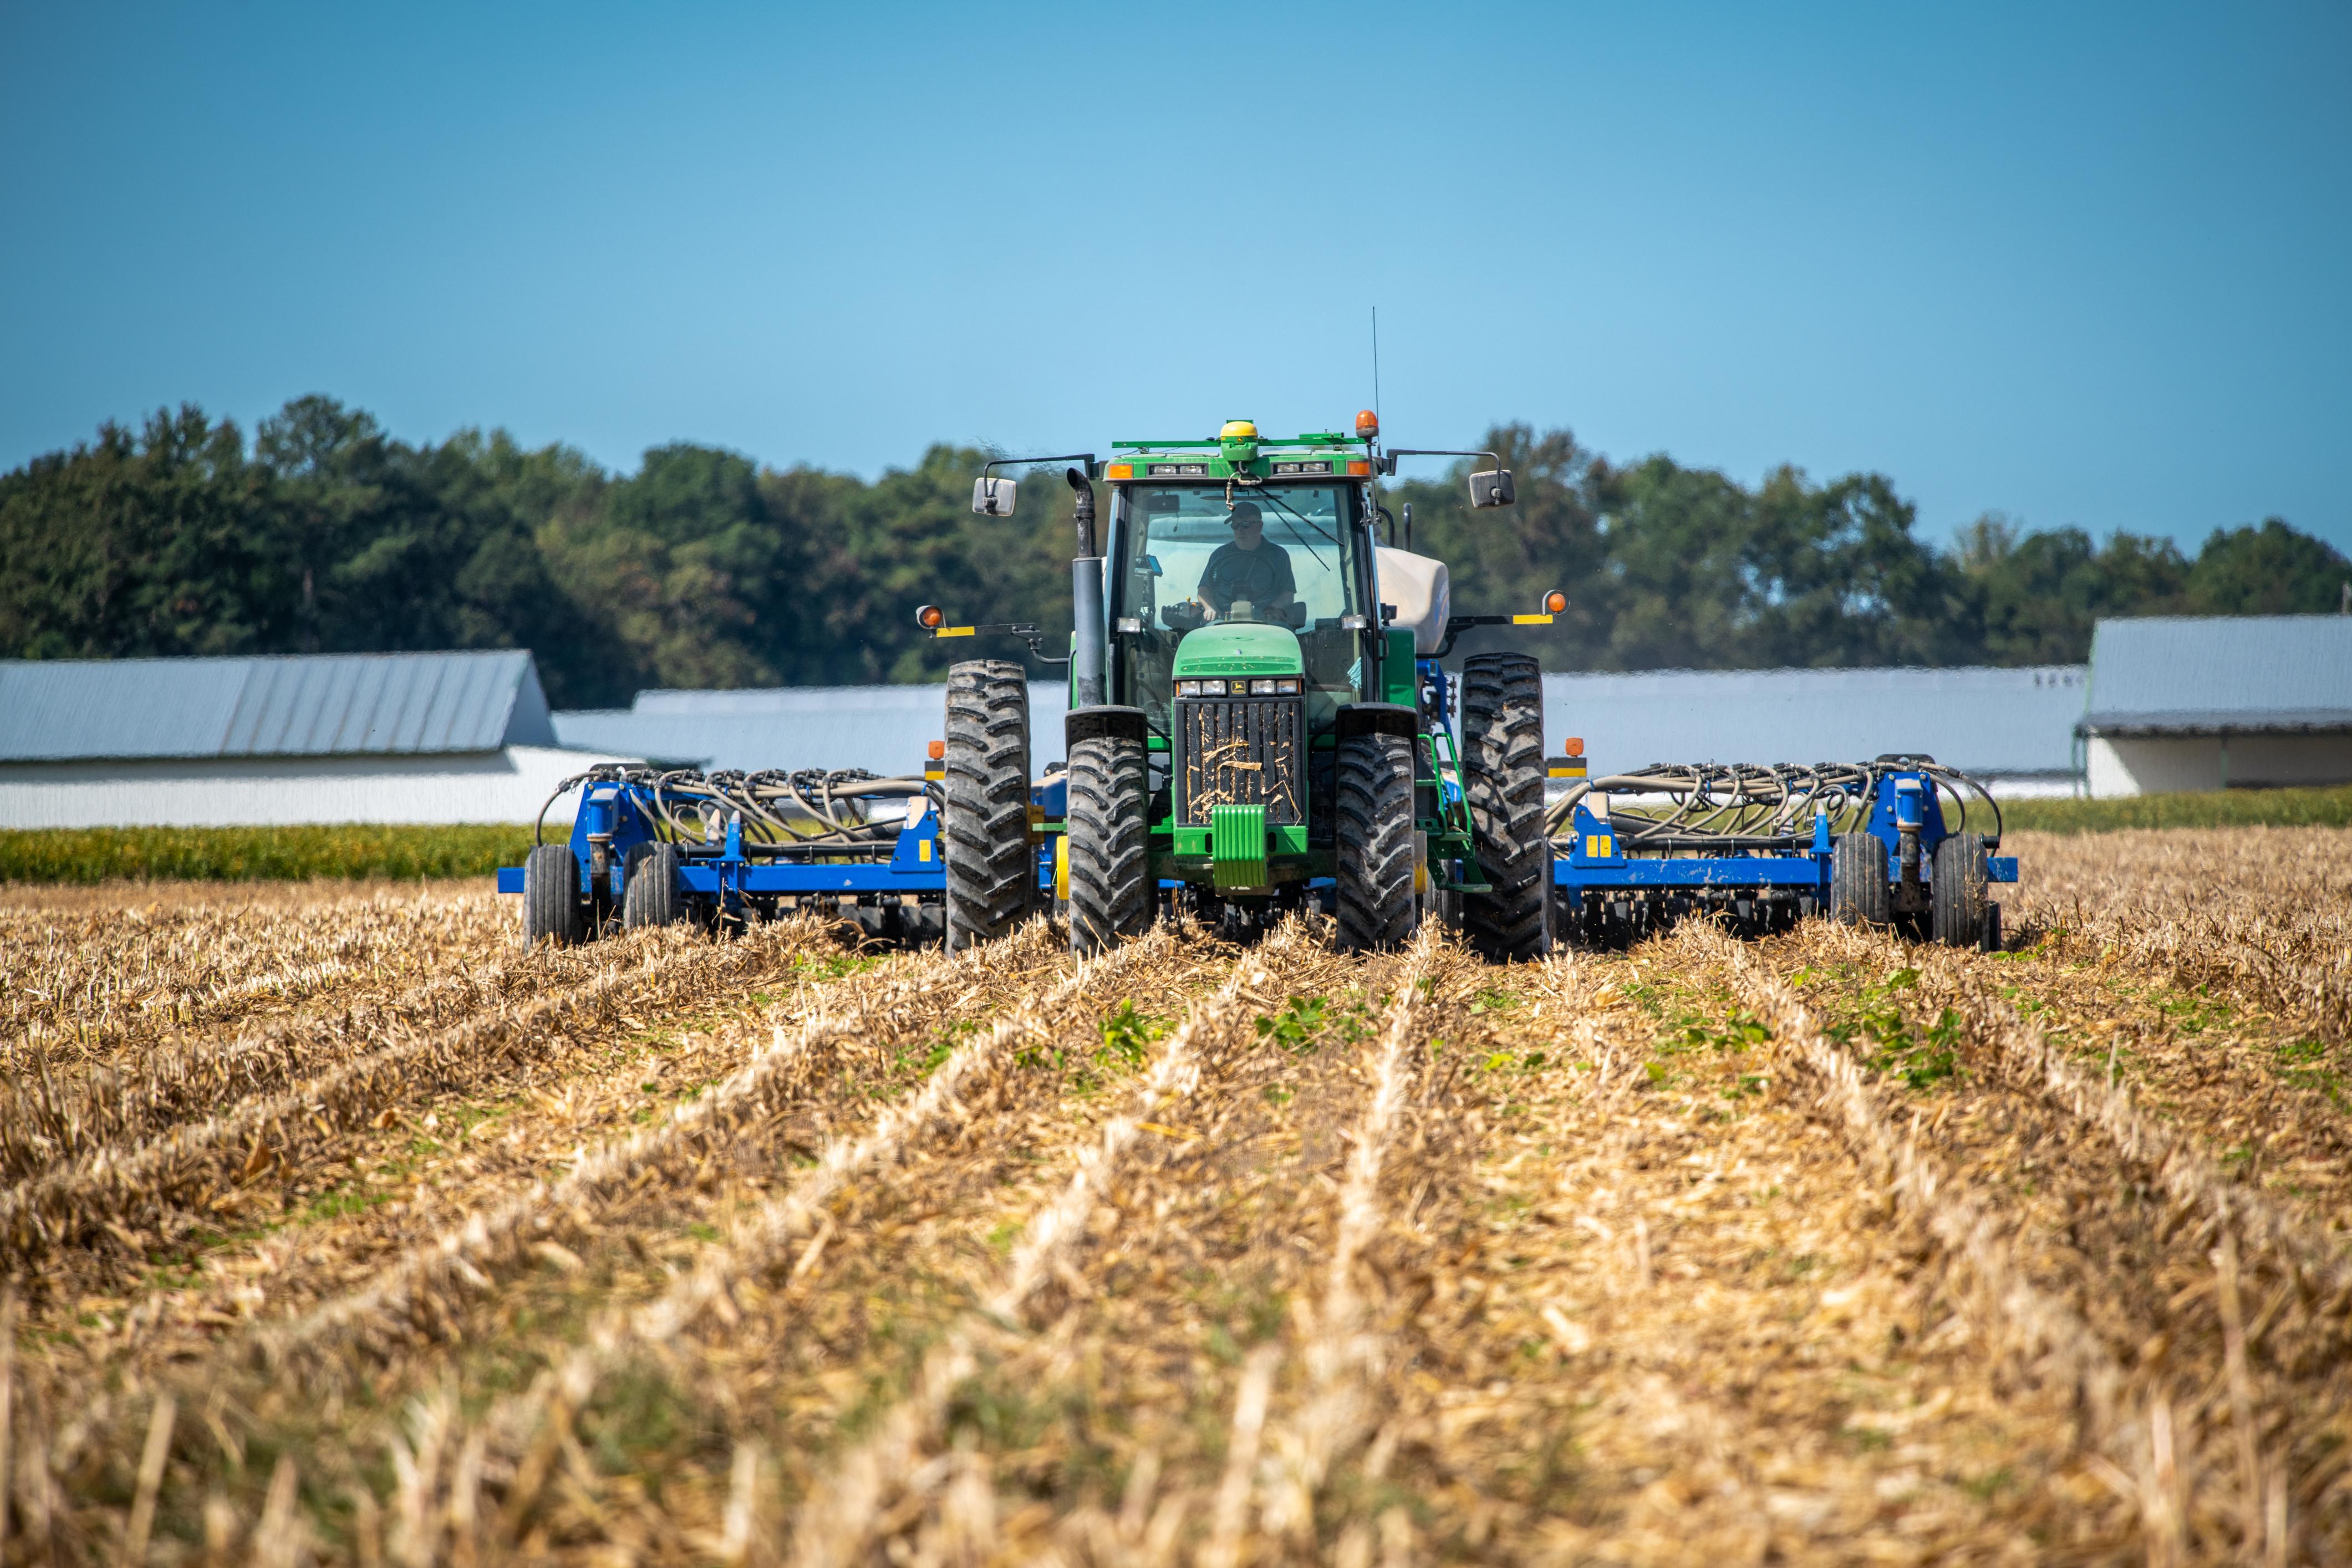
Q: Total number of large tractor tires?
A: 4